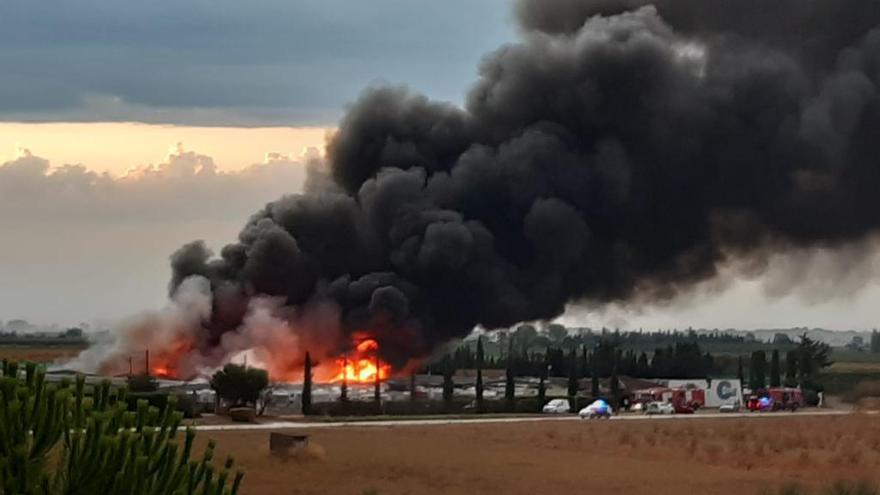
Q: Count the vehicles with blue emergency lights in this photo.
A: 2